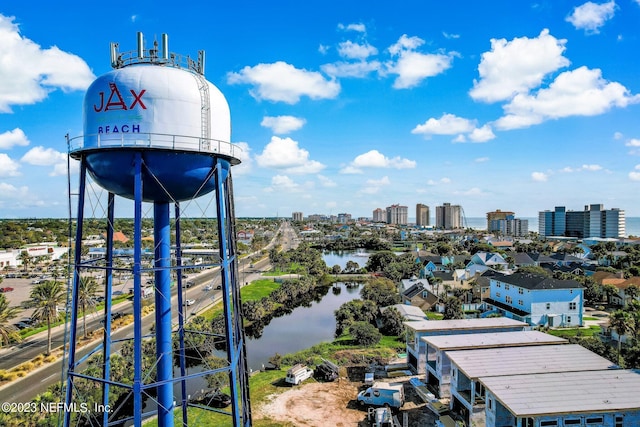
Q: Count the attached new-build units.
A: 4